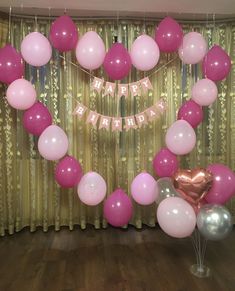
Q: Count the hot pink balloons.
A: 11